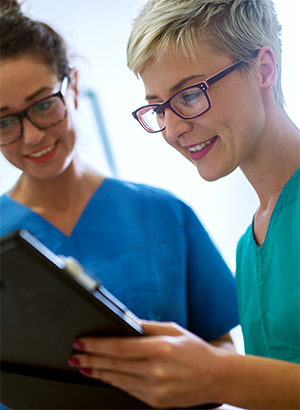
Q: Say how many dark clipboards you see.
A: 1